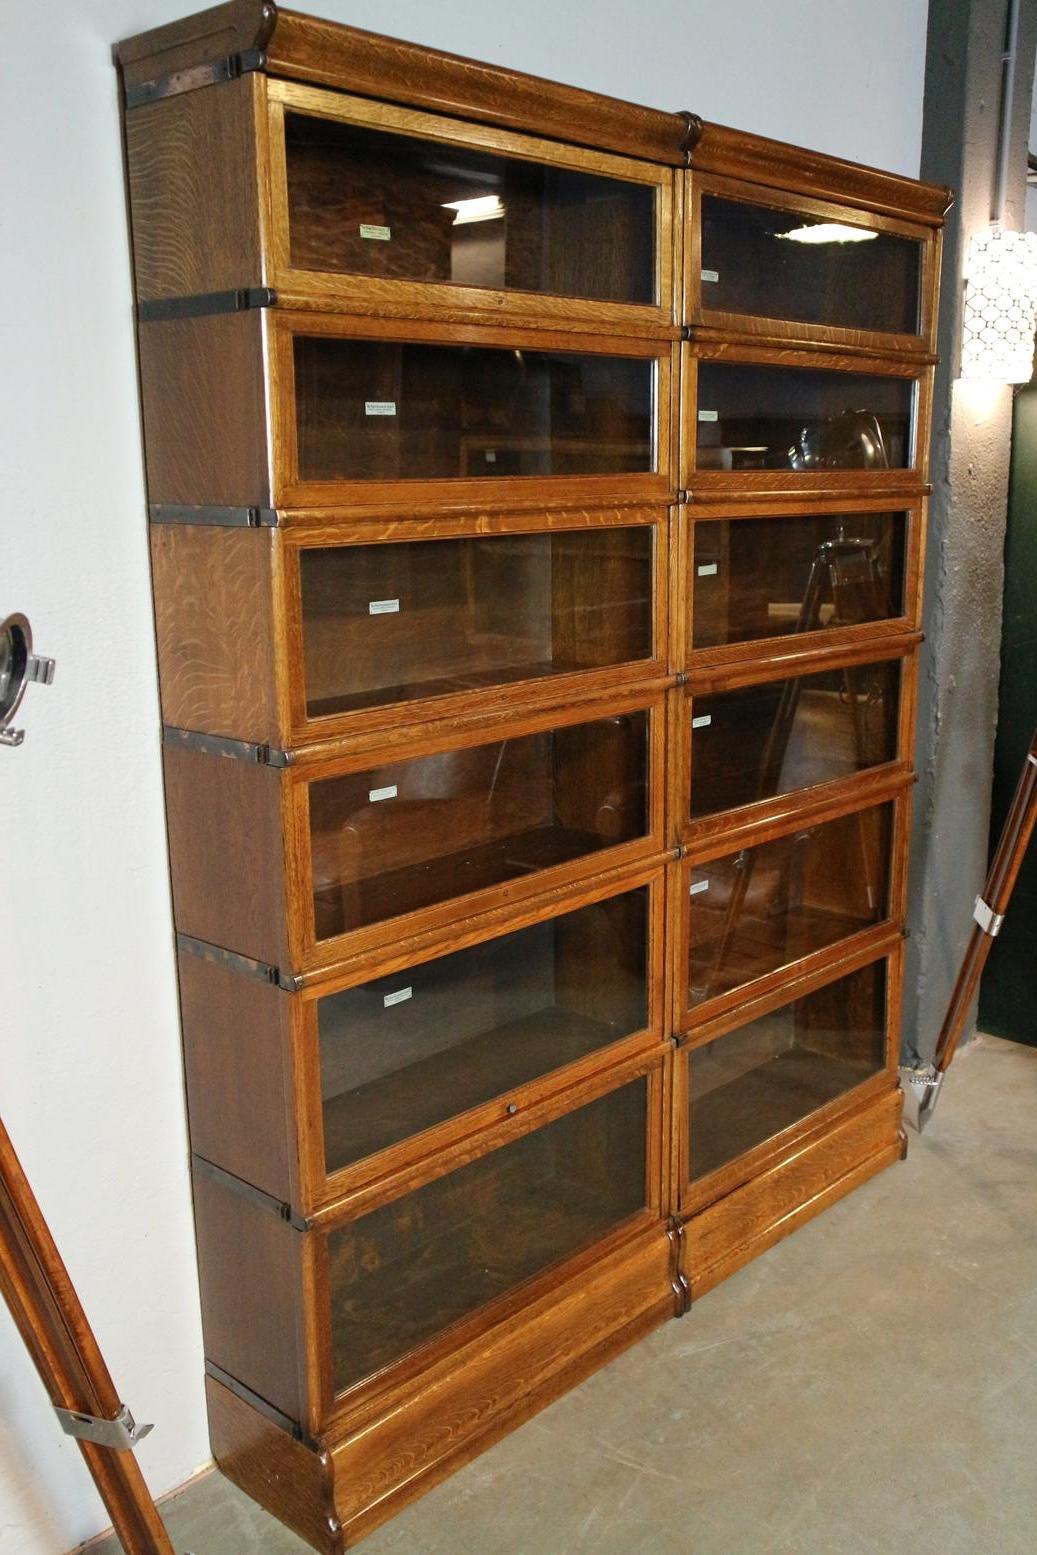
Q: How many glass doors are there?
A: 12